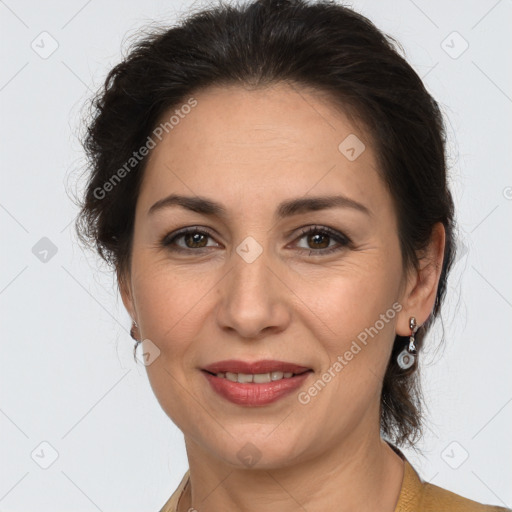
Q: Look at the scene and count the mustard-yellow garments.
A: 1